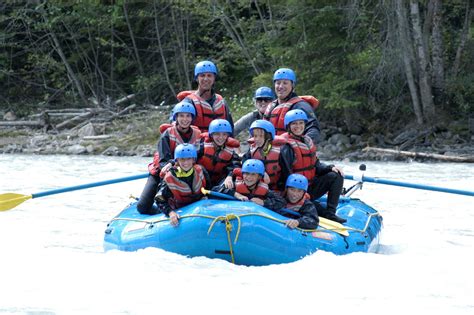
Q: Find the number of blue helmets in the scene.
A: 10